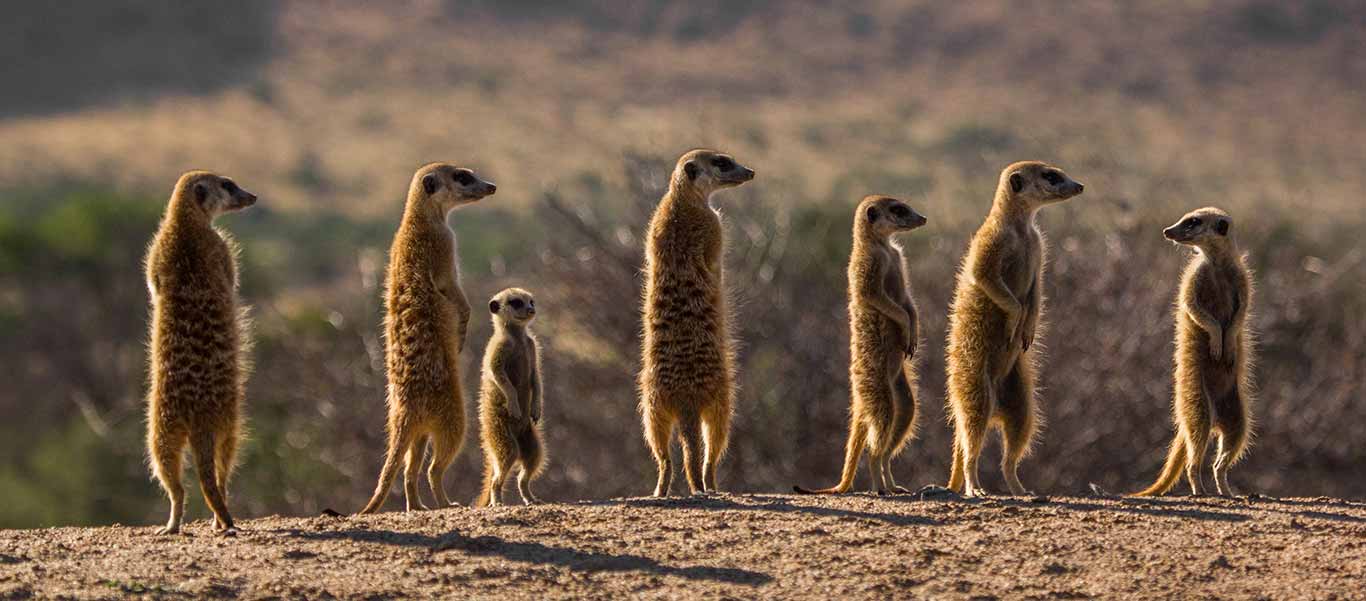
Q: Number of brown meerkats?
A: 7